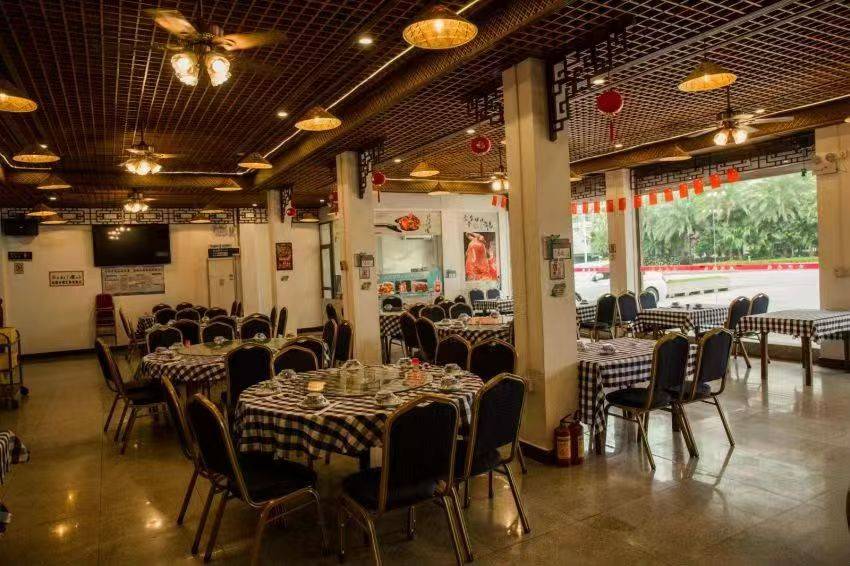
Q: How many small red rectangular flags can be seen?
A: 14